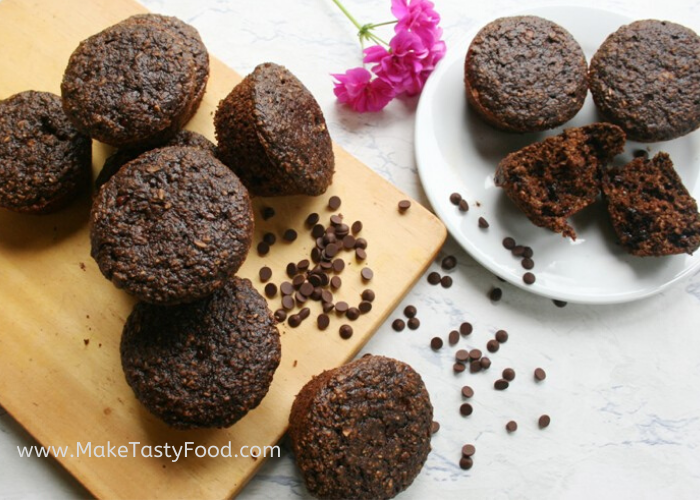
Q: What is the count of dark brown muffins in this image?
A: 10